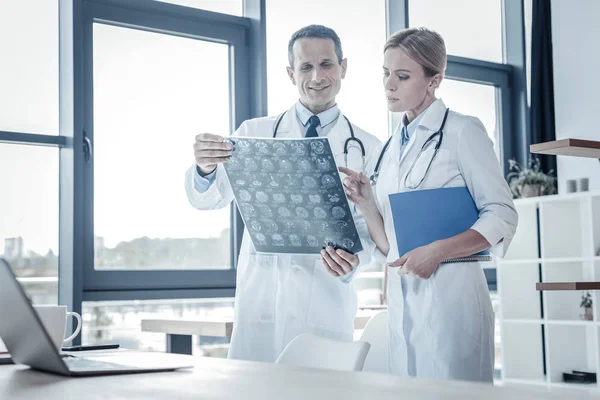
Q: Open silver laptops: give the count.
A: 1